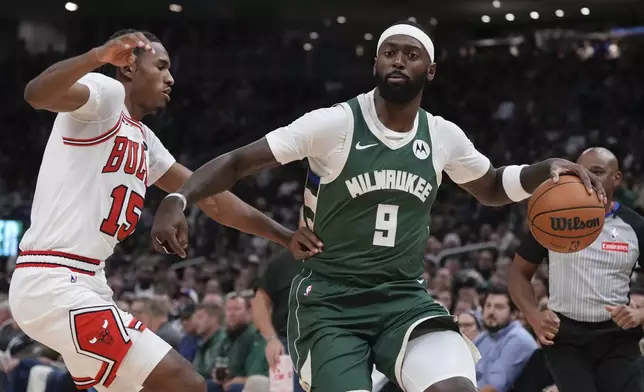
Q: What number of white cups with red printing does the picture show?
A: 1